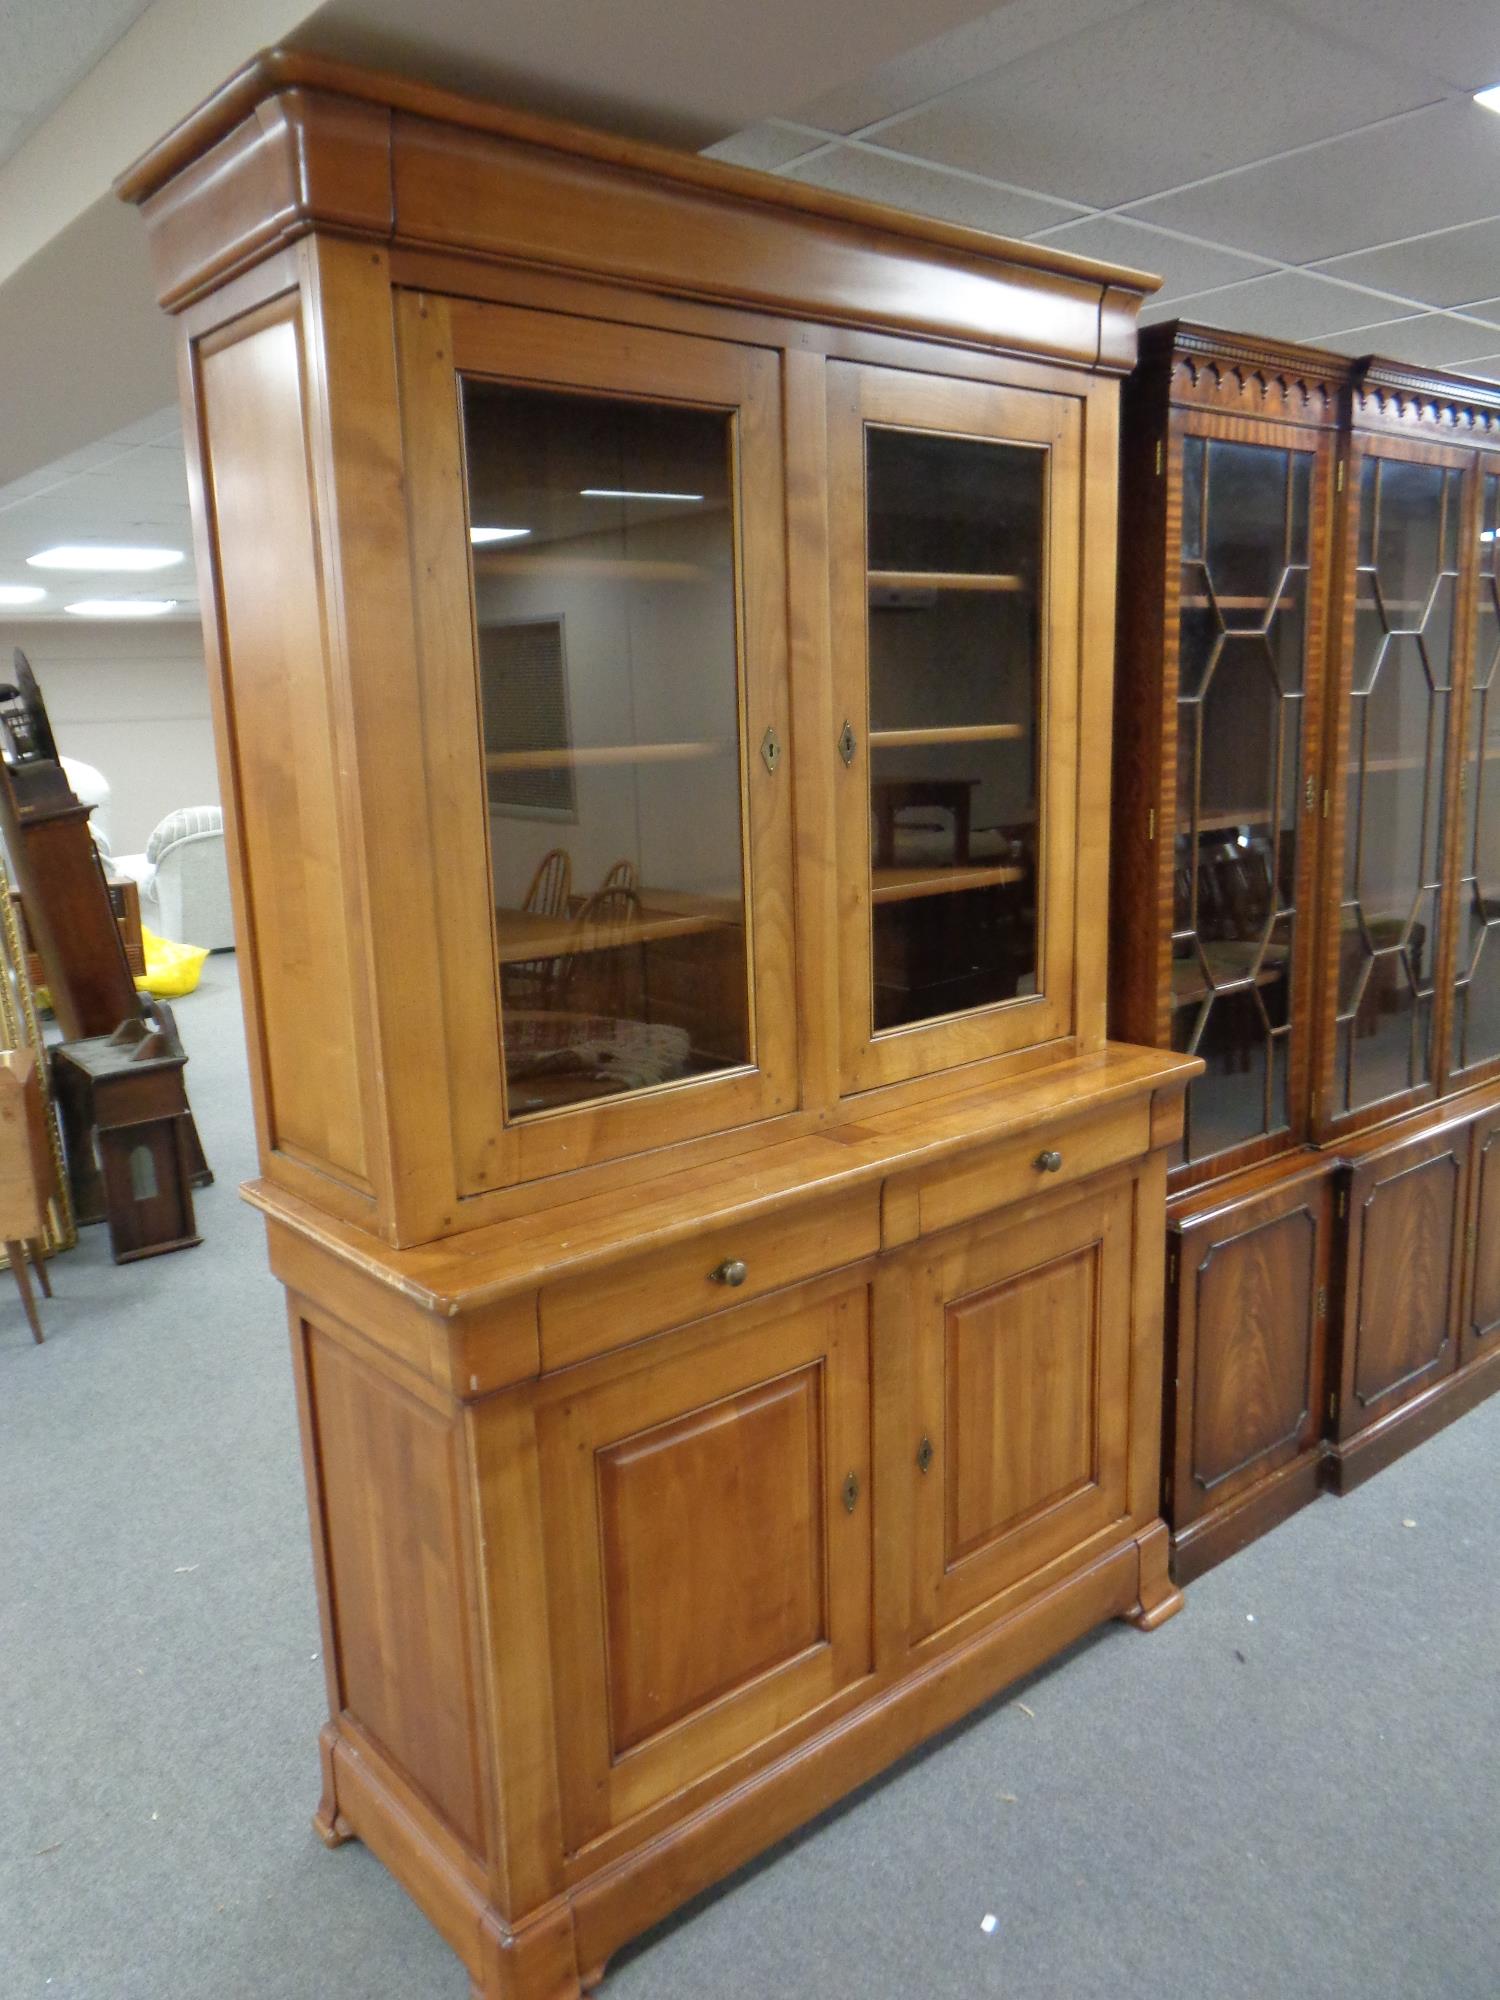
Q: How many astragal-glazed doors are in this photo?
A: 3